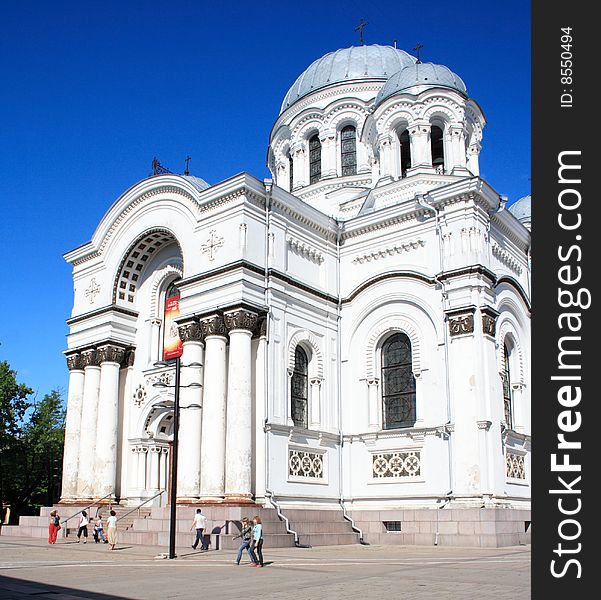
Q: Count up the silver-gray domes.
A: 4